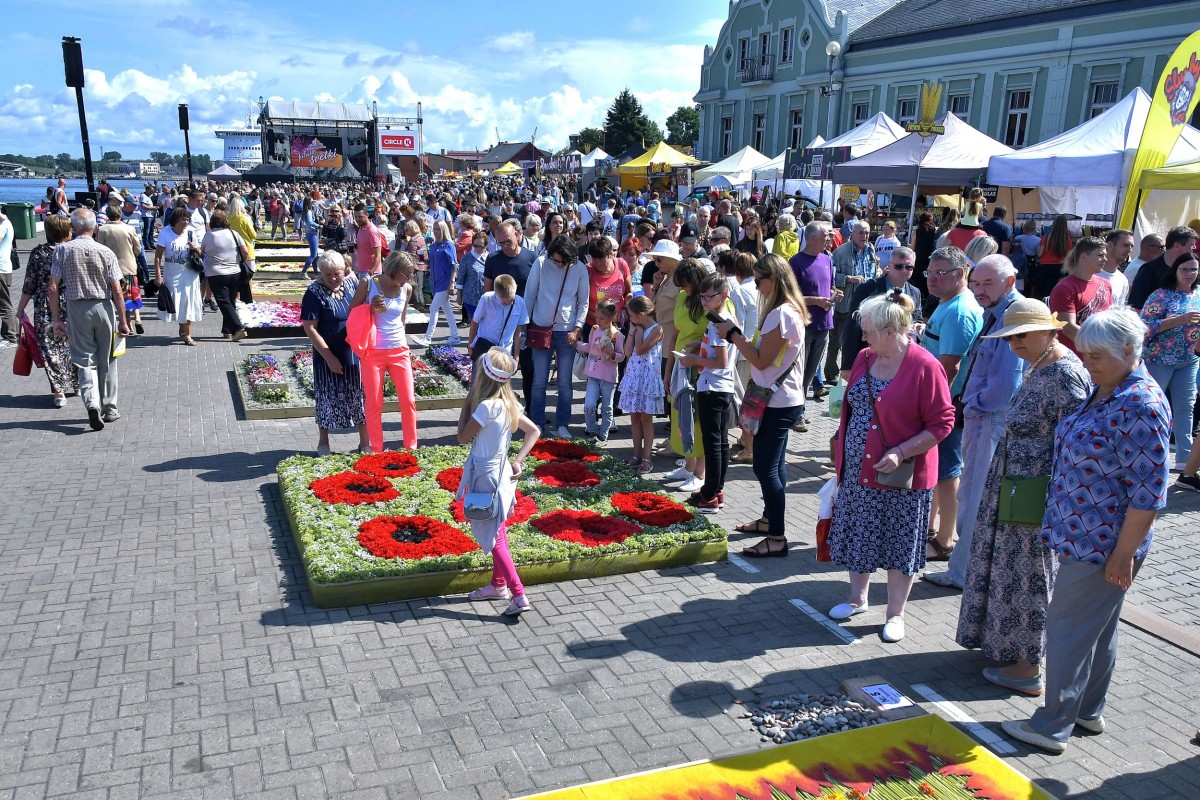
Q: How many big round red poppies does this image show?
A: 9